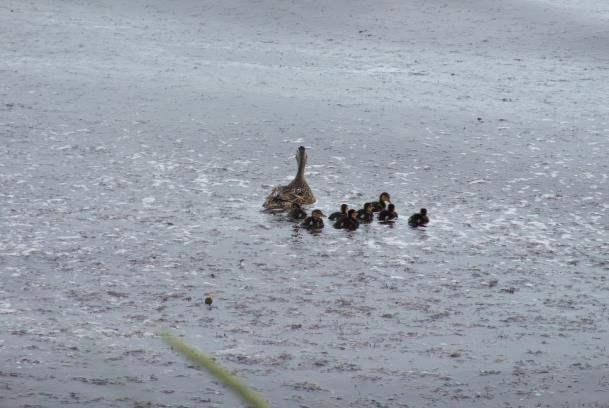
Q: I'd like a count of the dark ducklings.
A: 8